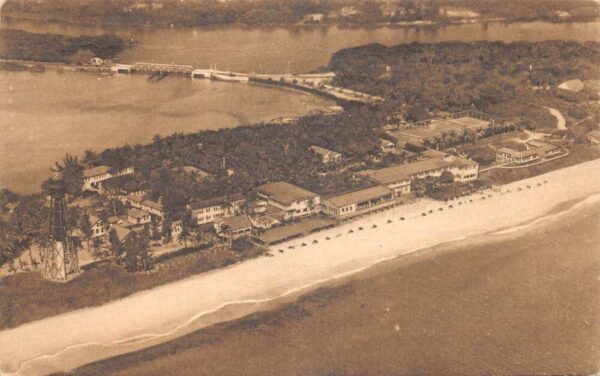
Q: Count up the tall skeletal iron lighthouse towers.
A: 1